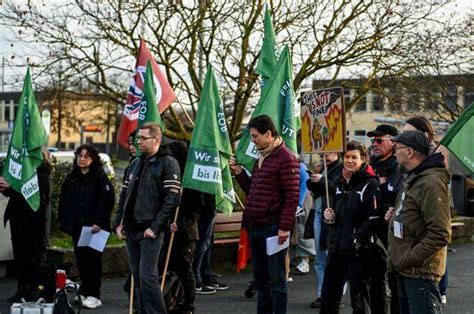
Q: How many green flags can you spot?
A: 6